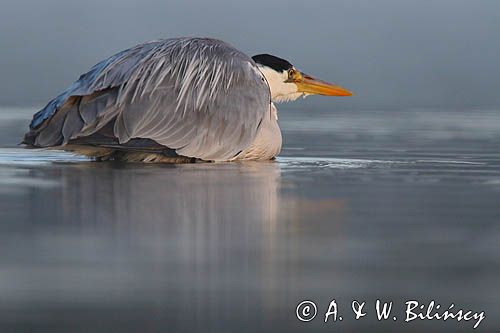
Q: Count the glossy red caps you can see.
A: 0